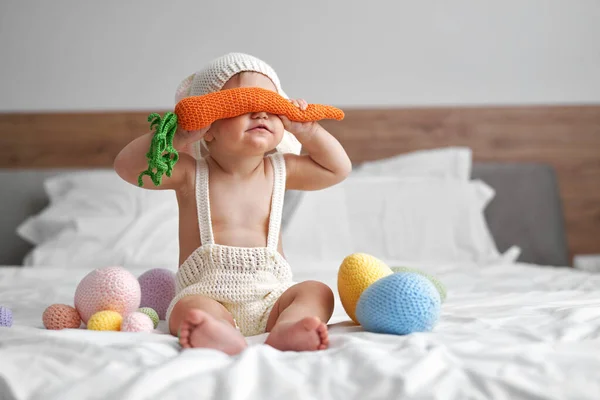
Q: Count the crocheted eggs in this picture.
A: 10